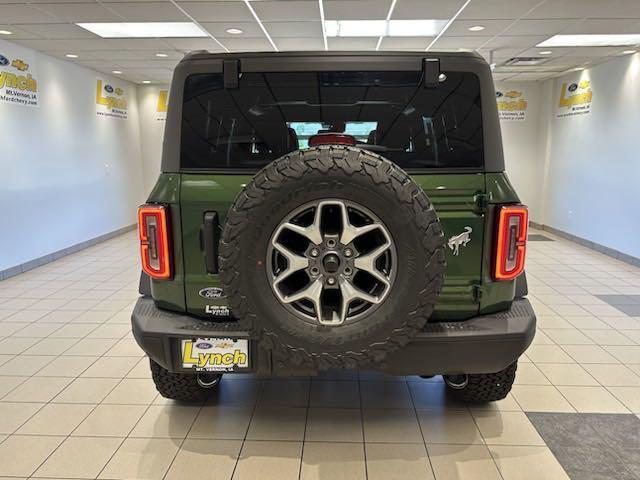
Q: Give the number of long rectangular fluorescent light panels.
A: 3